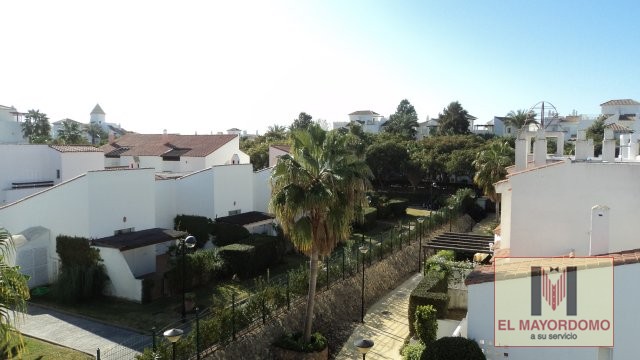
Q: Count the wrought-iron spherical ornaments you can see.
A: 1